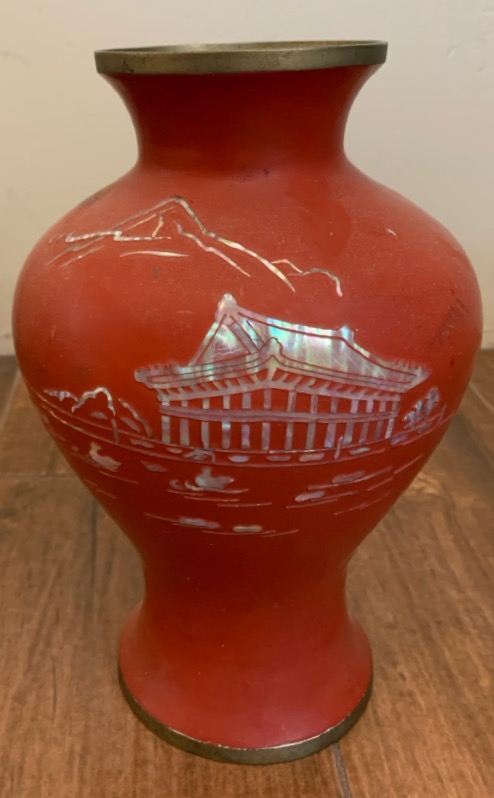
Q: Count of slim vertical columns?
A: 13